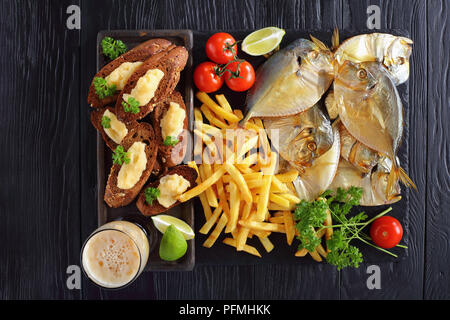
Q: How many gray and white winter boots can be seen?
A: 0